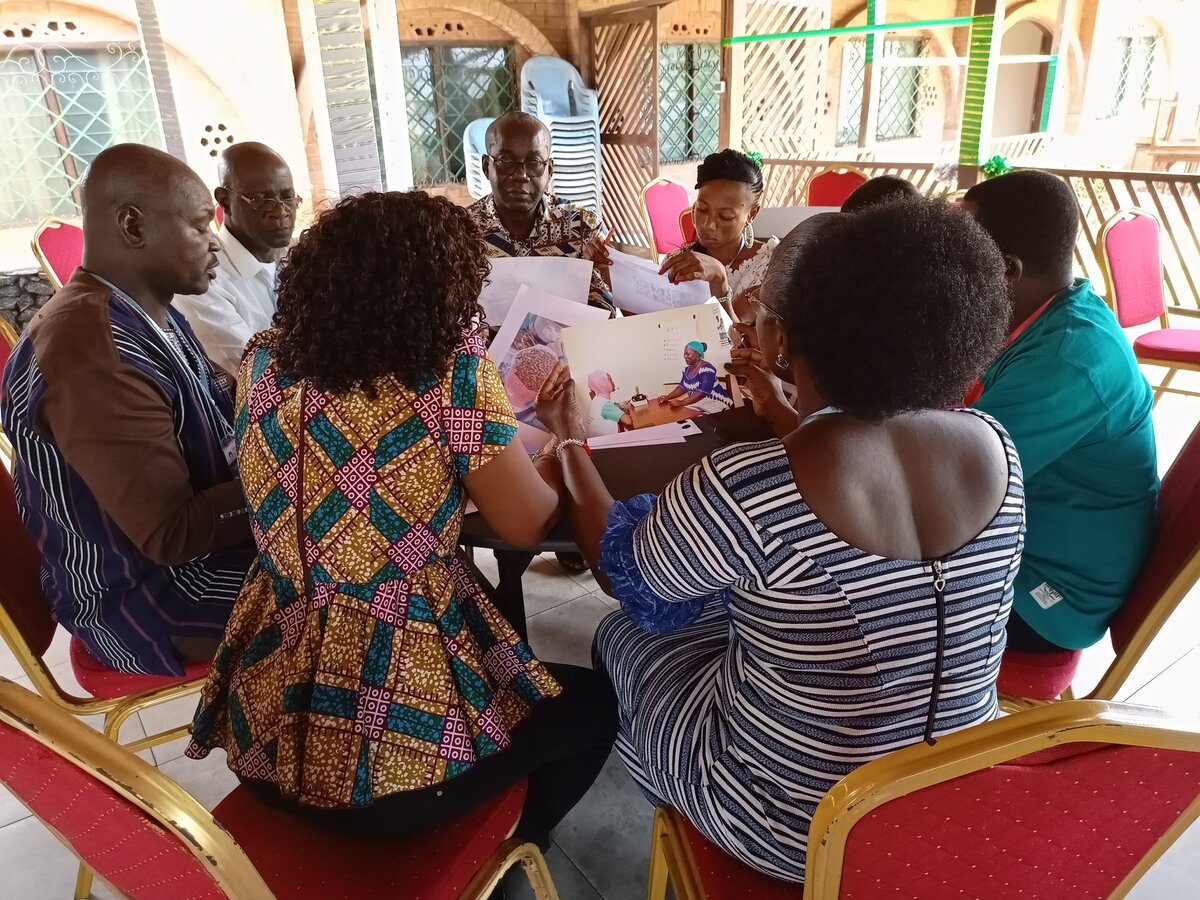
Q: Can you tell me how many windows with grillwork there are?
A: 5